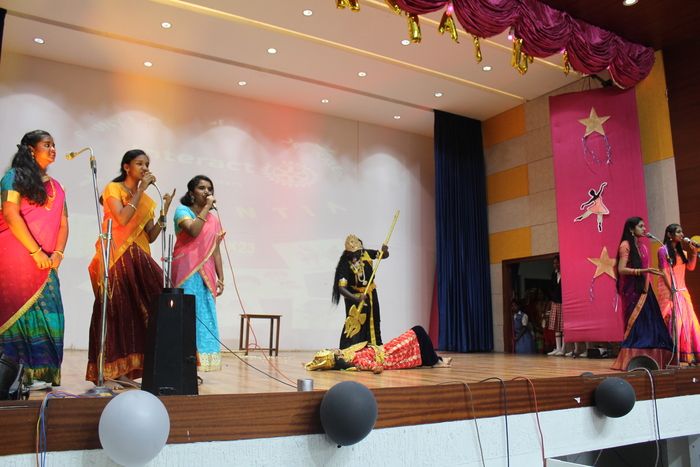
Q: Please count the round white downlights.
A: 13